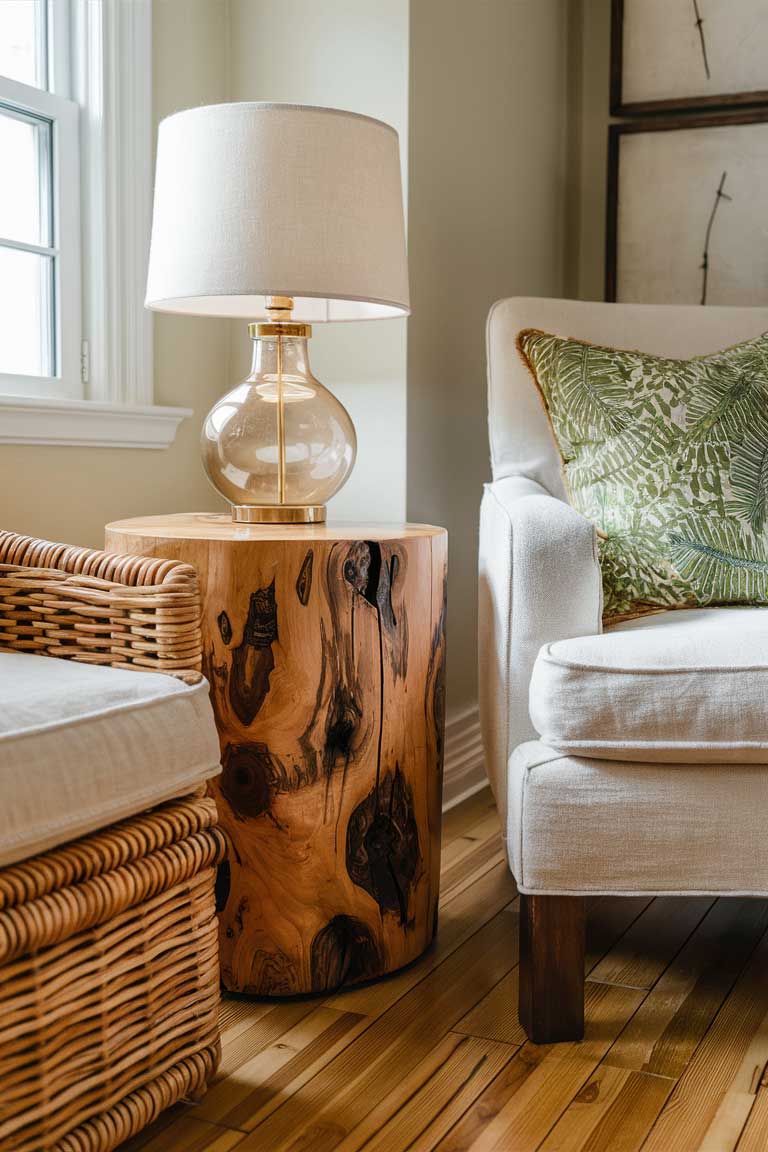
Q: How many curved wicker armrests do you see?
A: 1